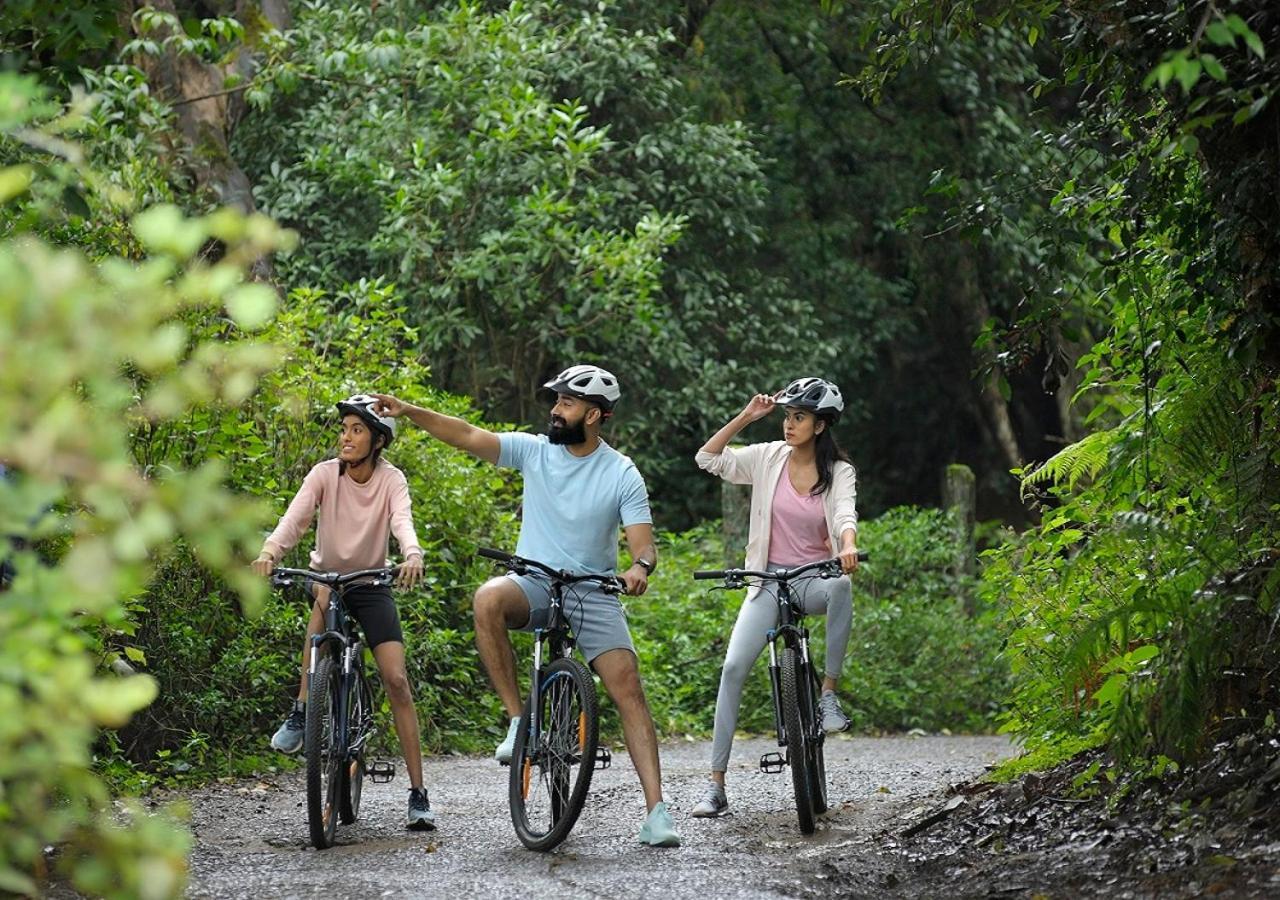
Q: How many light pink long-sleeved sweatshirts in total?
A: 1